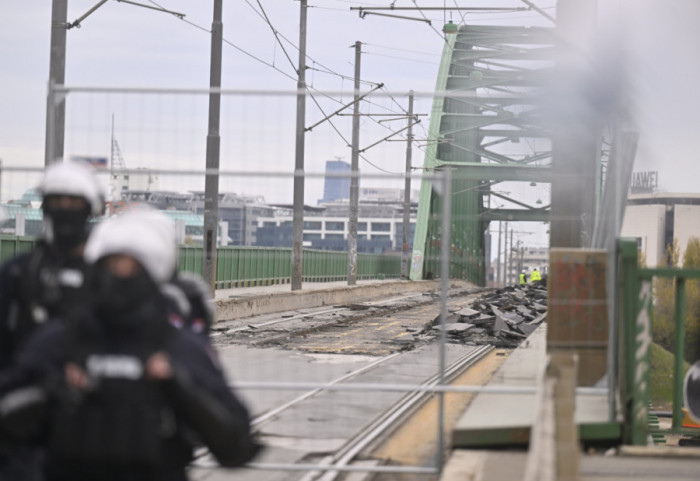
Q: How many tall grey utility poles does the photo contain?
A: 5